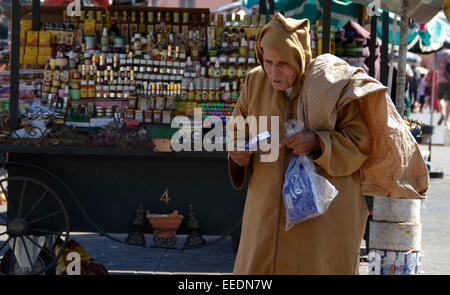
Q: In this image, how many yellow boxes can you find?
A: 11